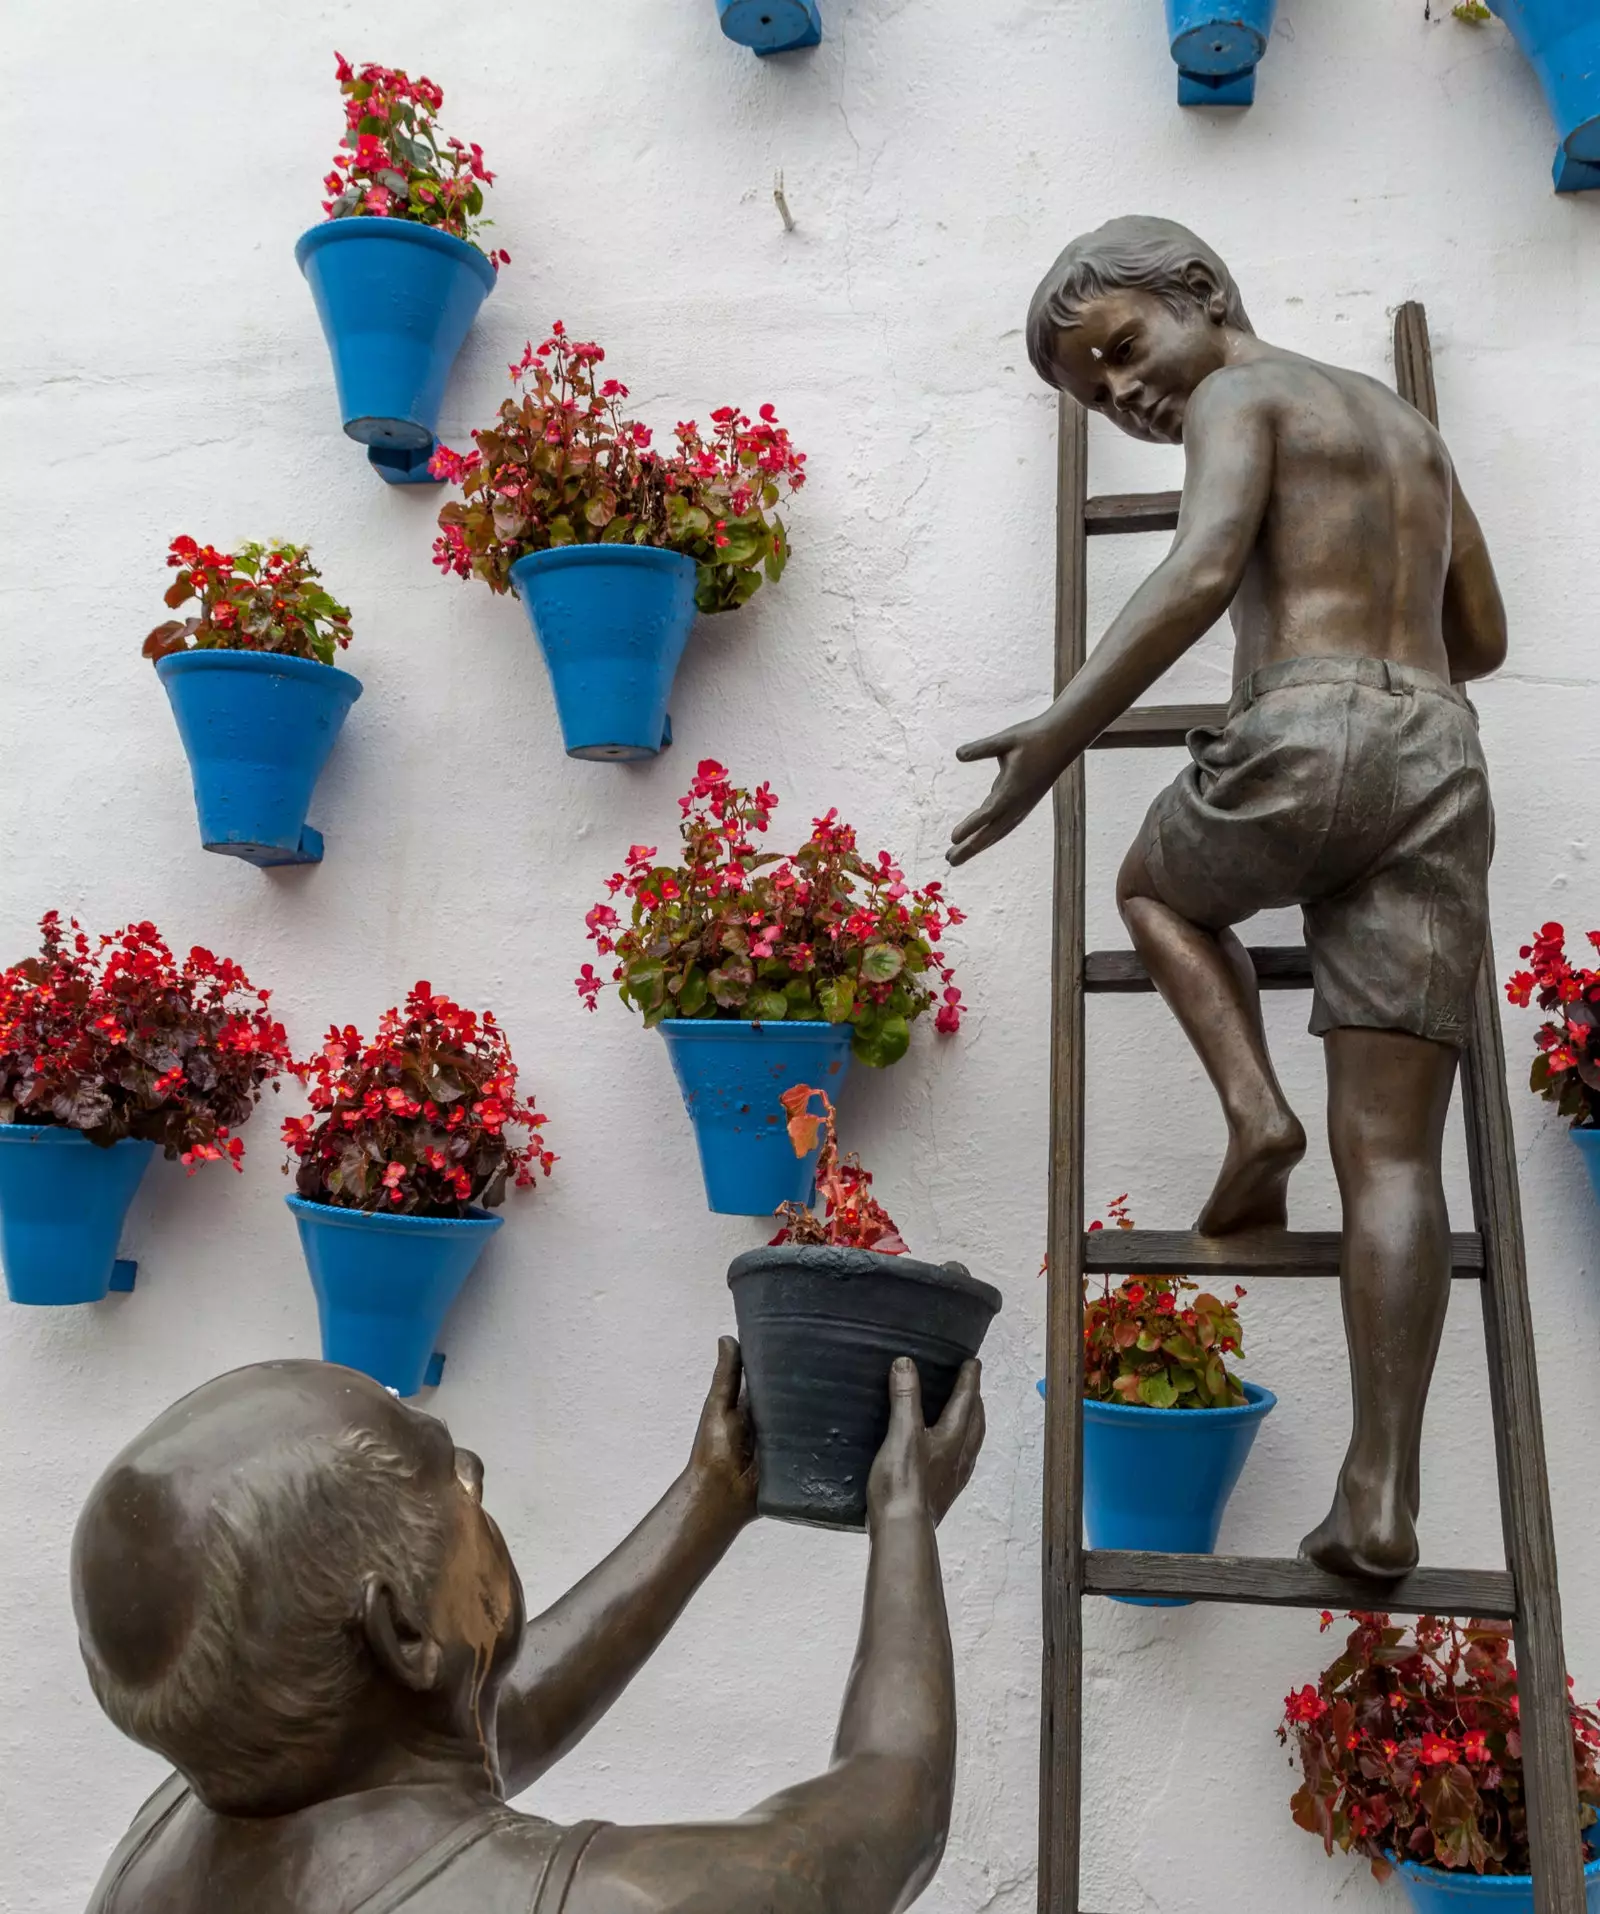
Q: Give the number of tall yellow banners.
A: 0